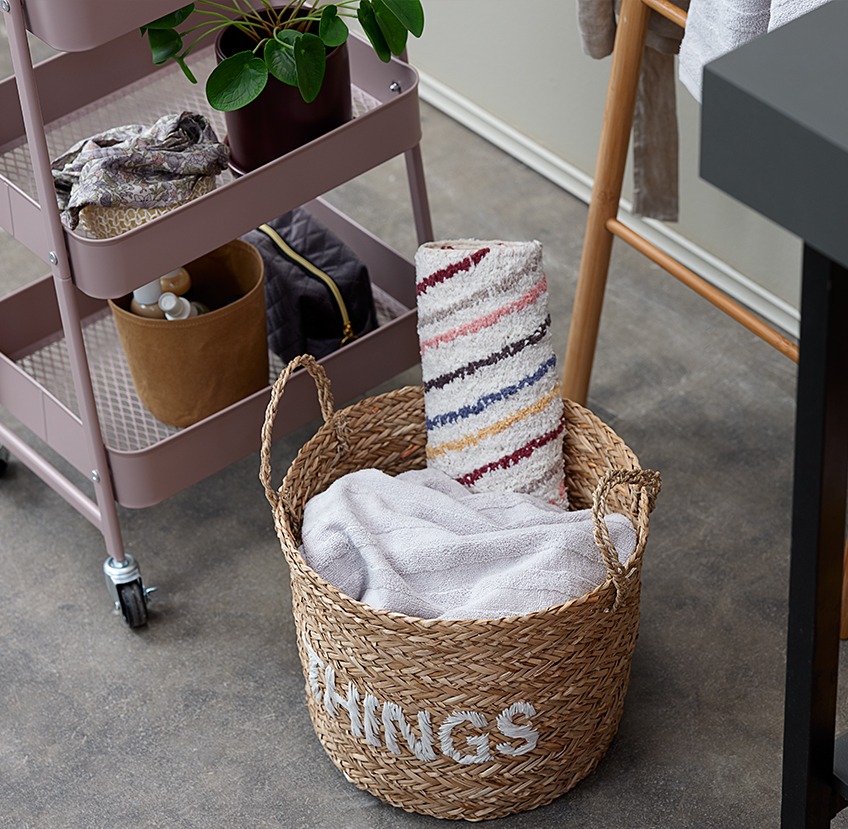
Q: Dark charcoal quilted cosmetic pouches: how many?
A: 1